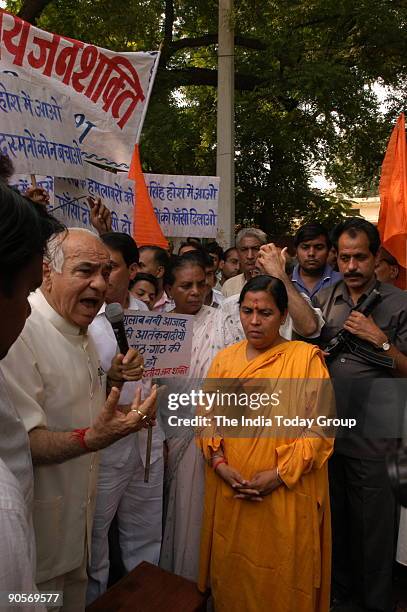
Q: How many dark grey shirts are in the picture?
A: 1